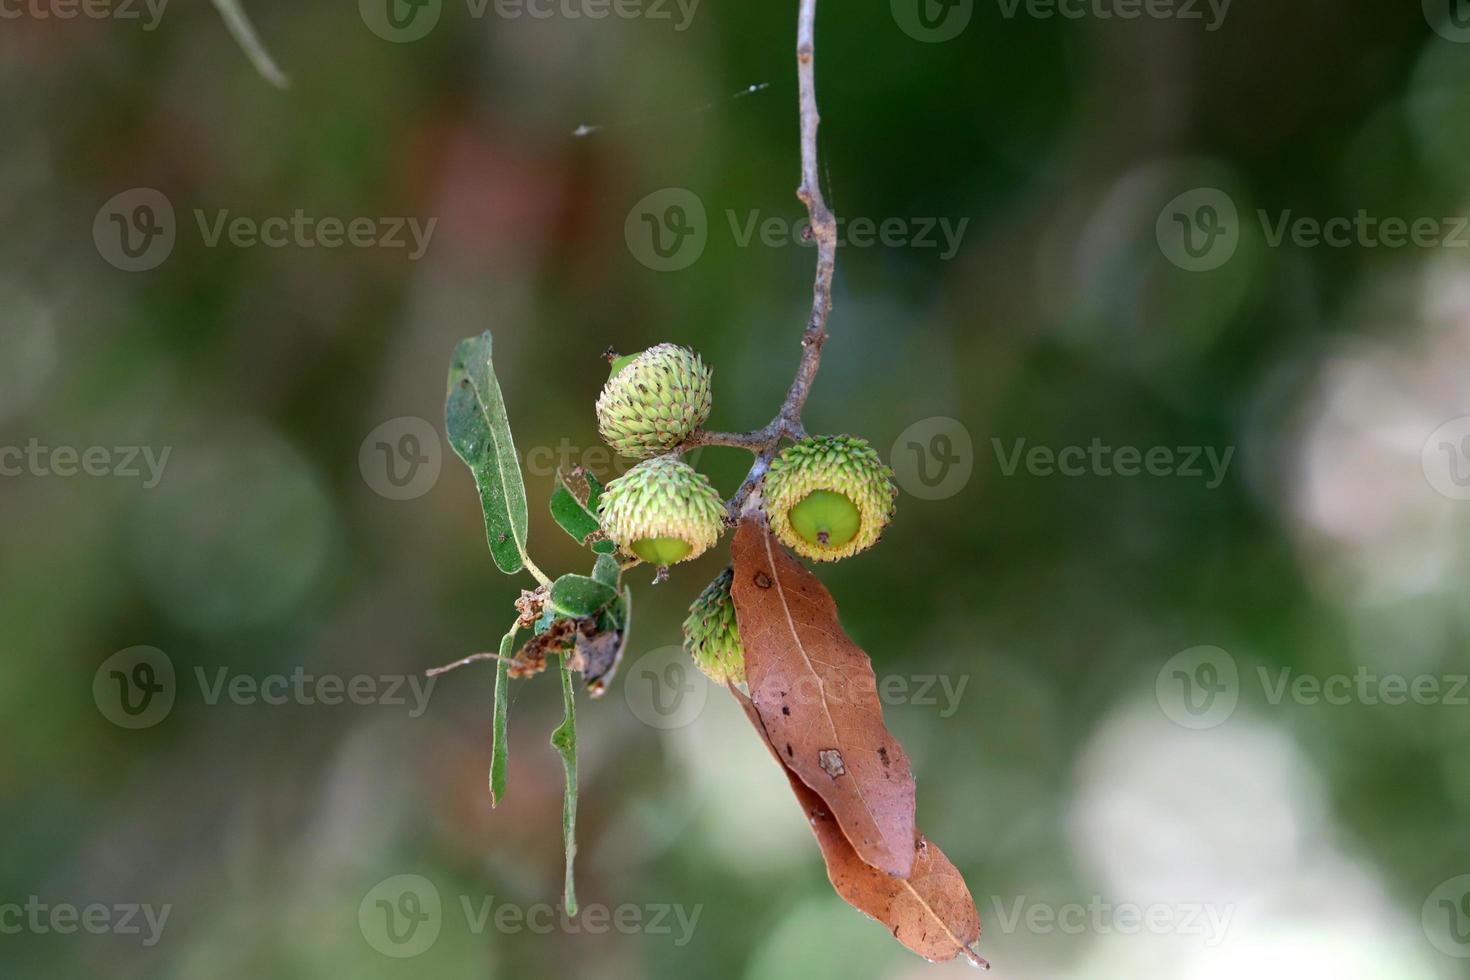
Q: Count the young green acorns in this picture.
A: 4